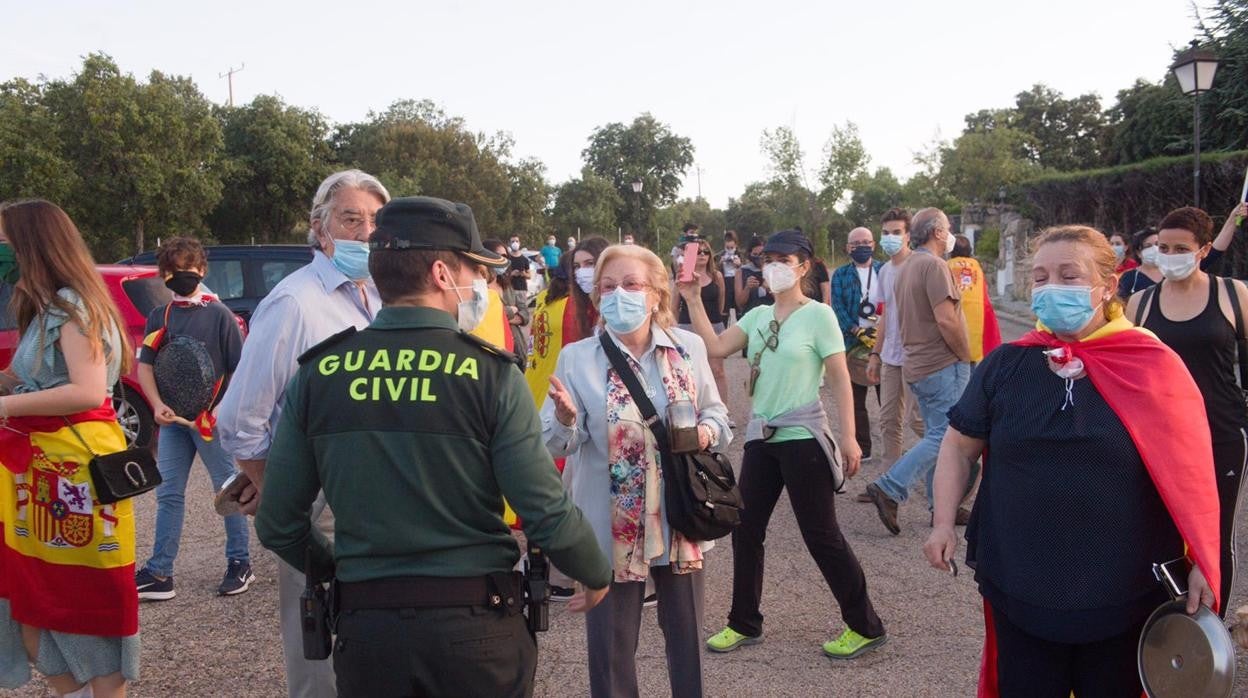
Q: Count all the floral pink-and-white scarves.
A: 1